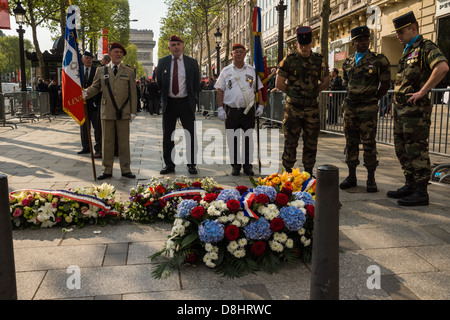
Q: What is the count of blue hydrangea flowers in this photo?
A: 7